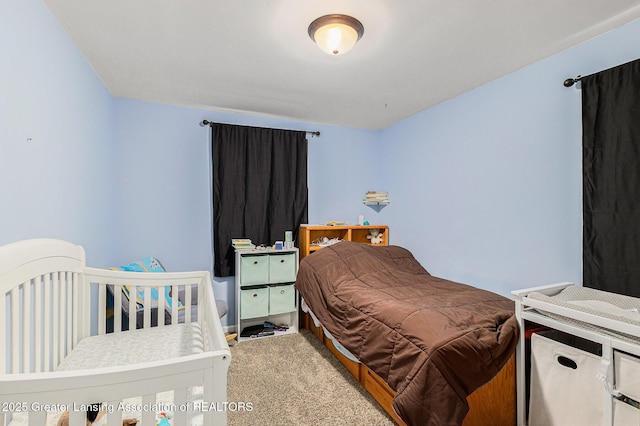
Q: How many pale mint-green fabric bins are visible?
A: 4